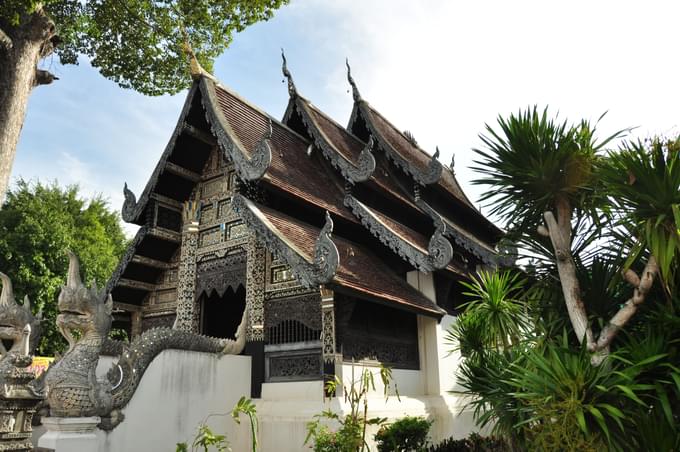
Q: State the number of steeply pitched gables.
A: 3